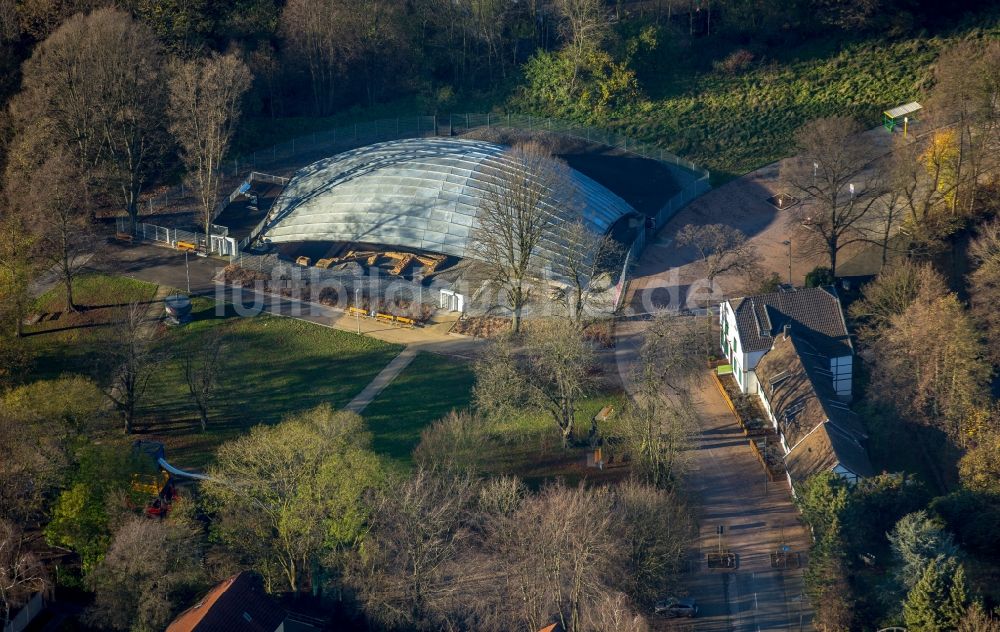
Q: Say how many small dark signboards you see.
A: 1